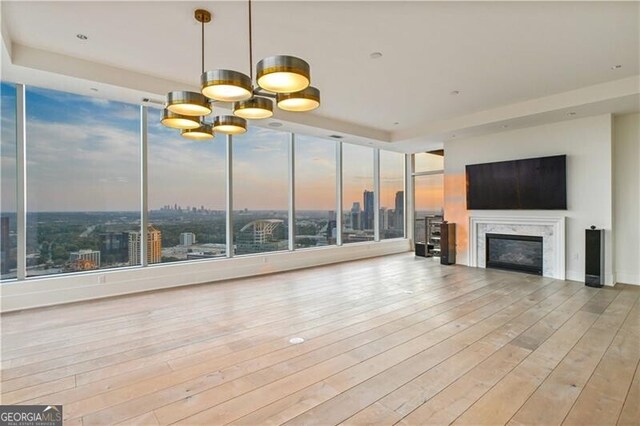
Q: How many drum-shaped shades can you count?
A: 8